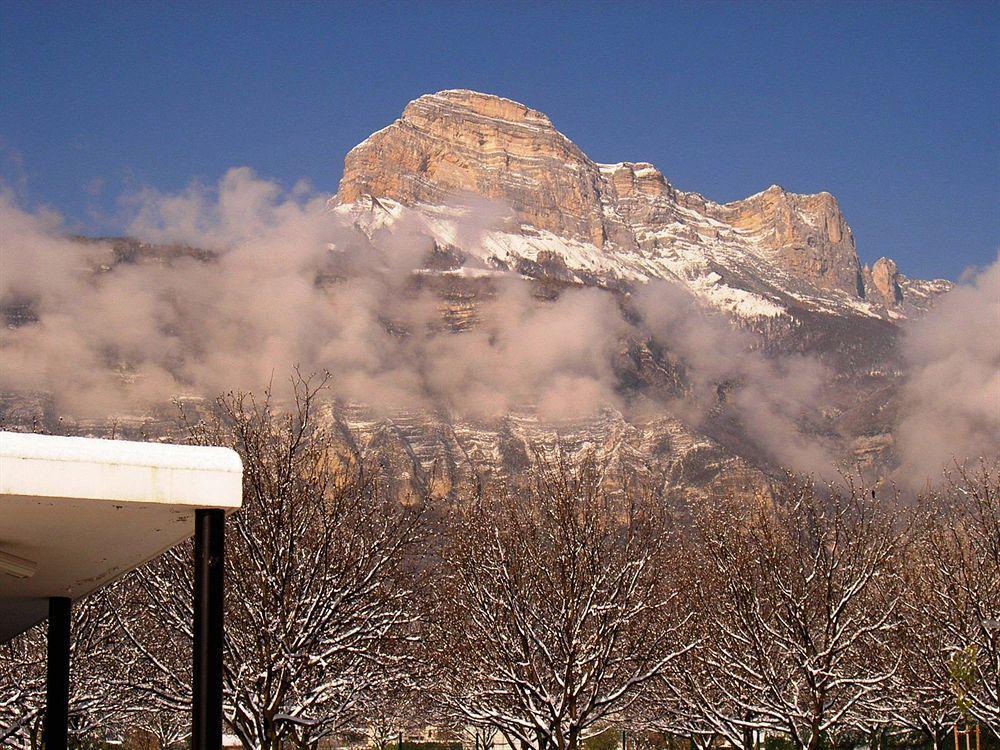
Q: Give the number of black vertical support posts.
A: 2